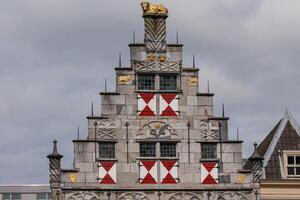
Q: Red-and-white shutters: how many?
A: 6